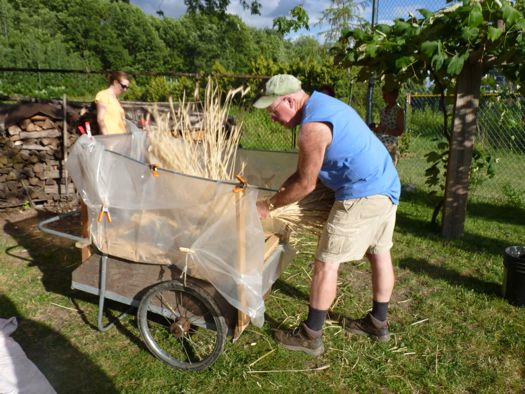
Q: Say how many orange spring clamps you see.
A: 3